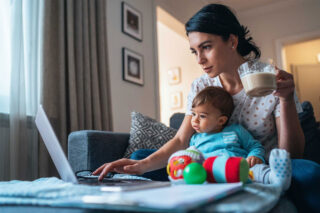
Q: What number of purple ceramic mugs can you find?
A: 0